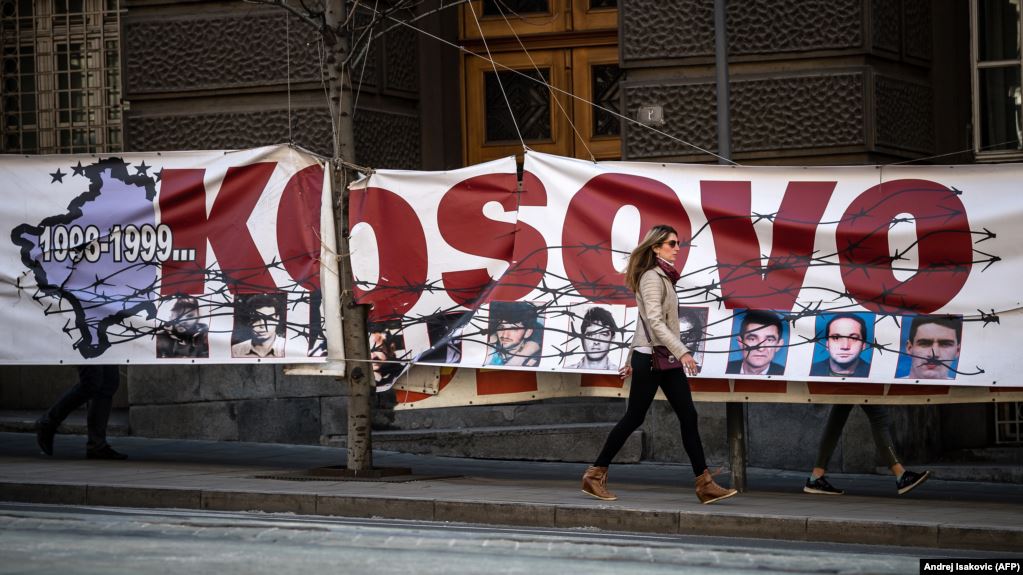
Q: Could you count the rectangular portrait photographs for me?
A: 11